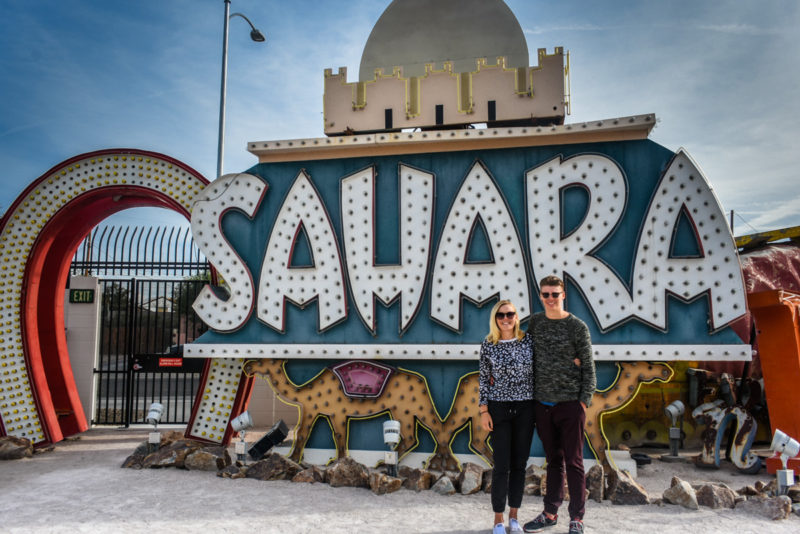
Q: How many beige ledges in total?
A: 1